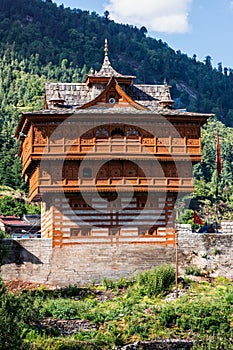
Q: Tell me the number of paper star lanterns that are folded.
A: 0